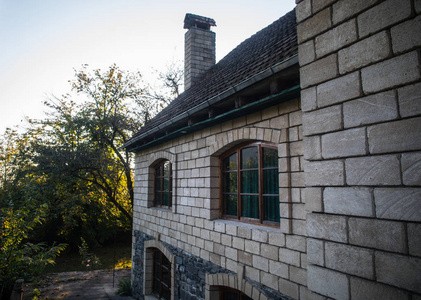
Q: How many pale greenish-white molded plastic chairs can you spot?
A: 0